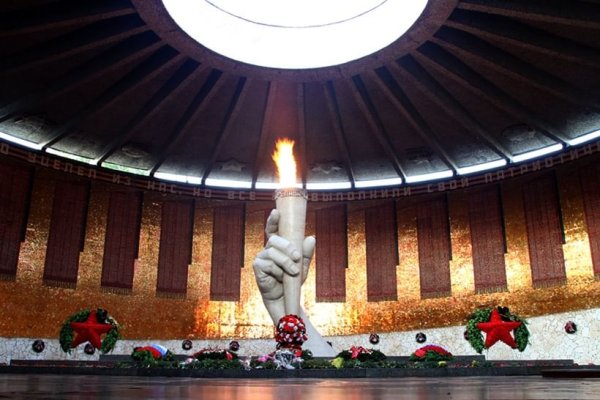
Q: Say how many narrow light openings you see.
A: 12